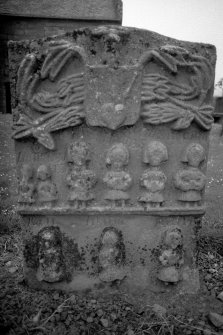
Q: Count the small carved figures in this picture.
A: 9